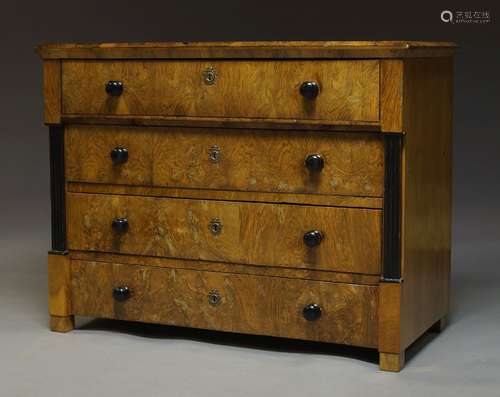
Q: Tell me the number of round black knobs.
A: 8